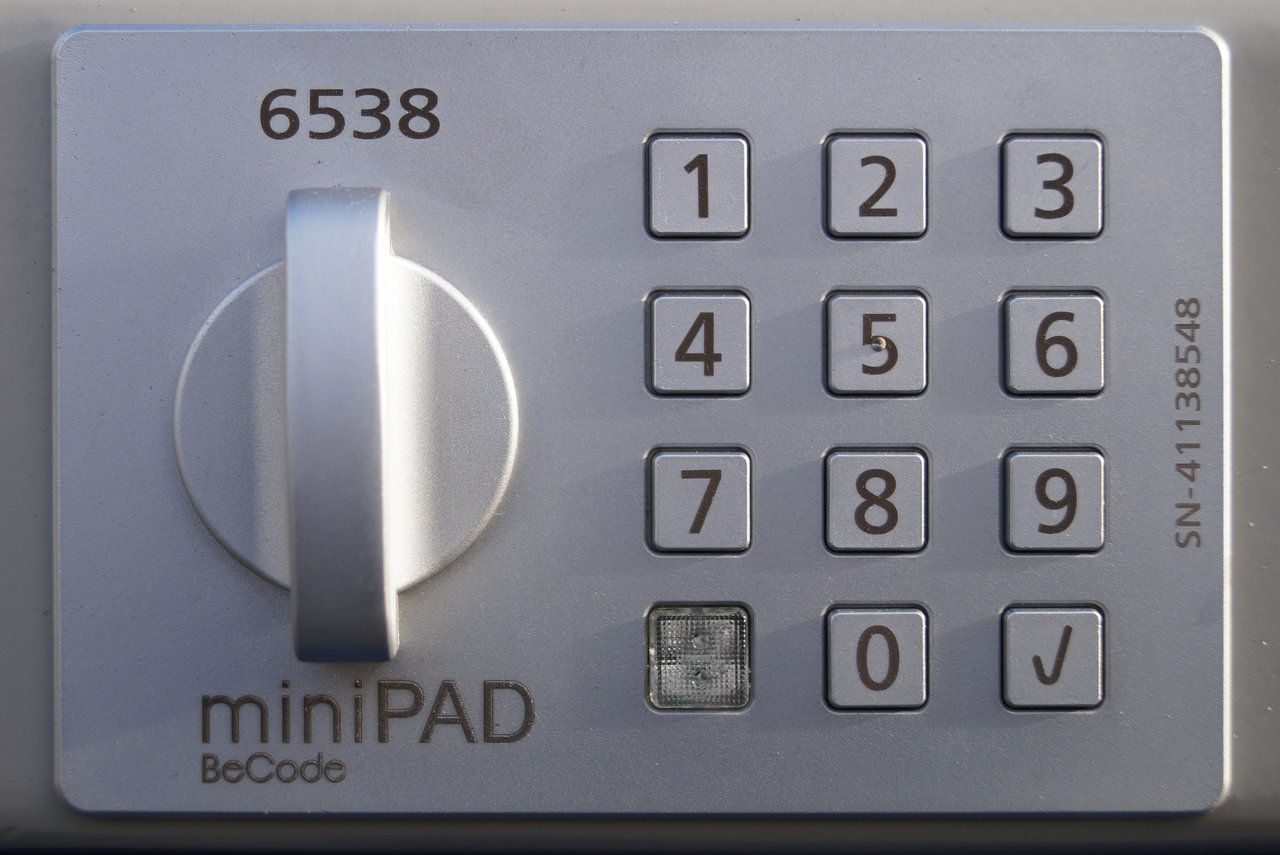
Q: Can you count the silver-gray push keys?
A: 11